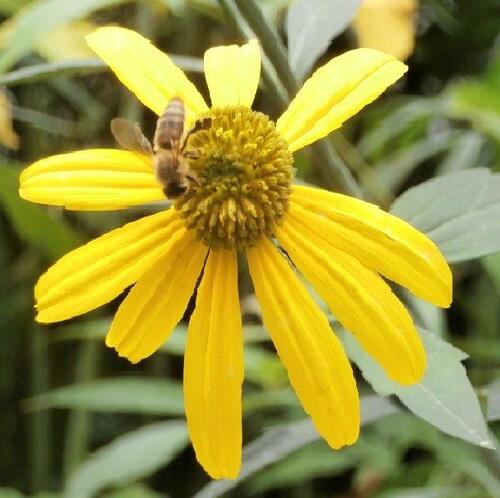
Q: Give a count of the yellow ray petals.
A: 10